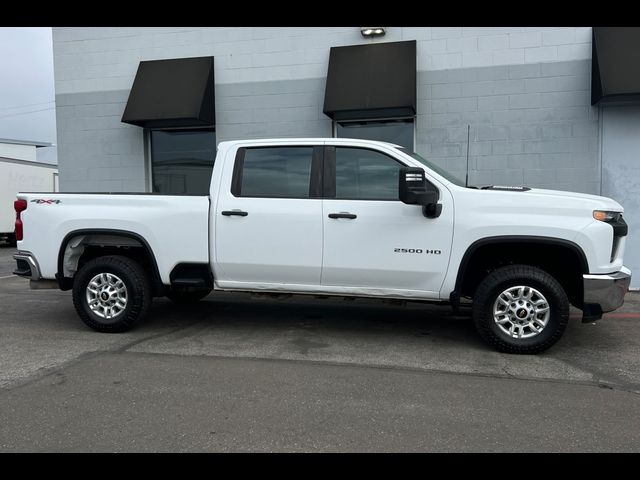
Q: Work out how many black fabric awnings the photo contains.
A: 3